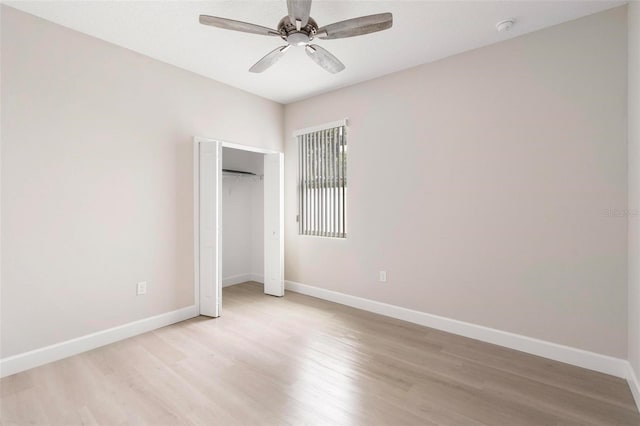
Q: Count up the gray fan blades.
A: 5